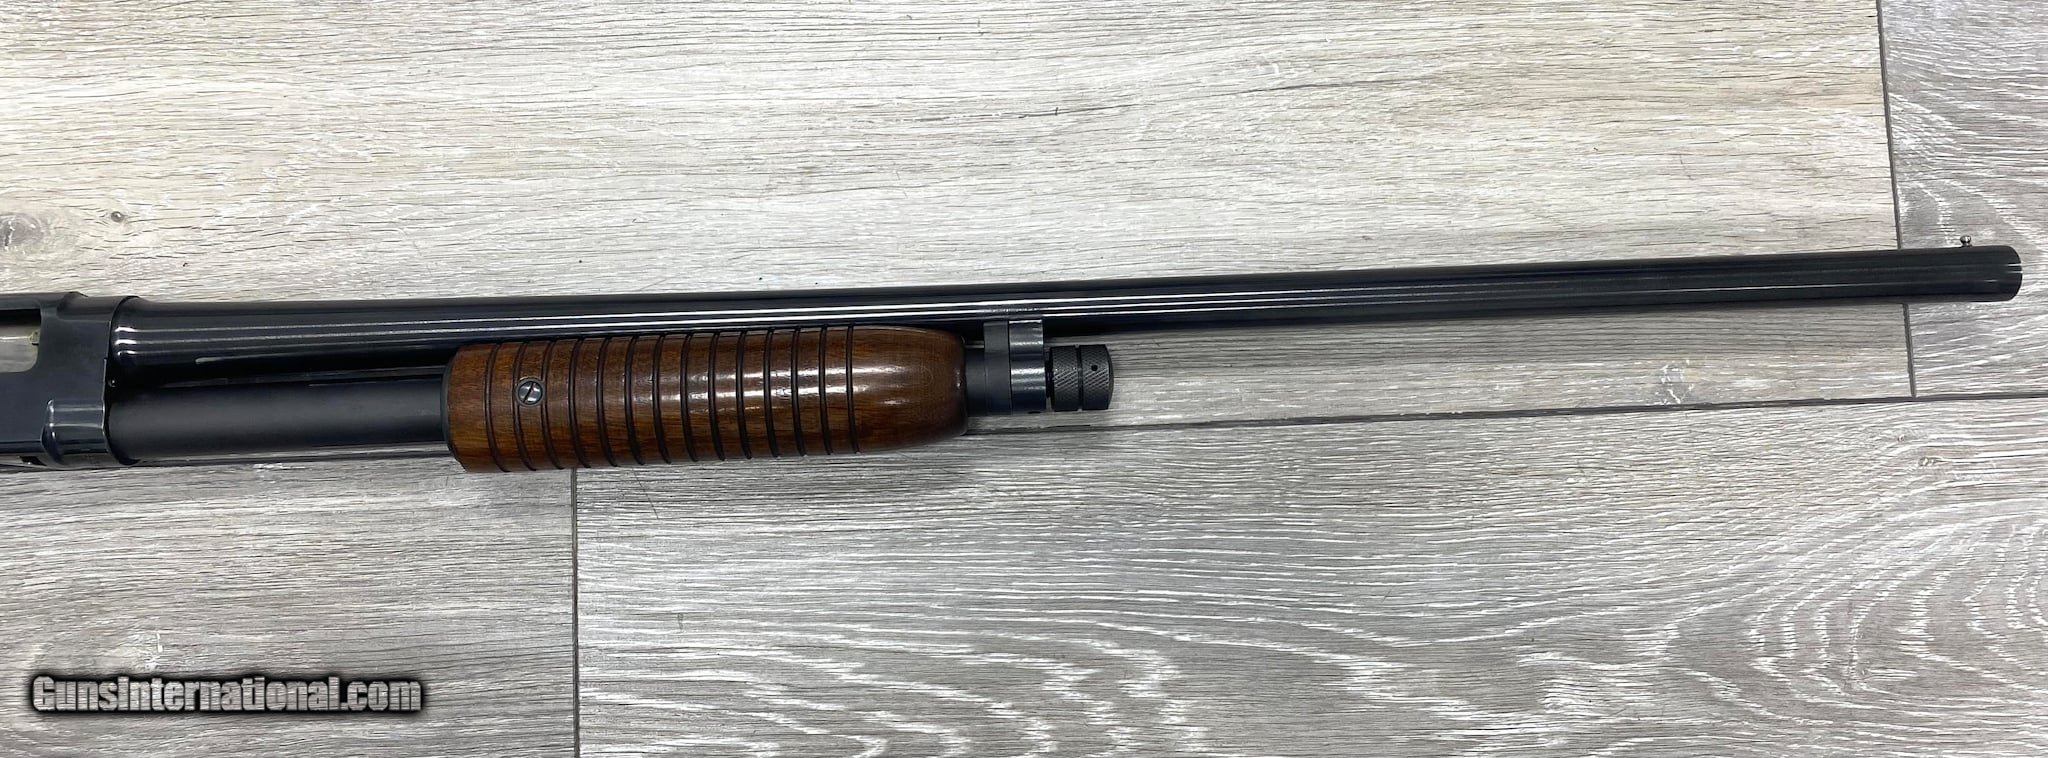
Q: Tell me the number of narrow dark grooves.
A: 14